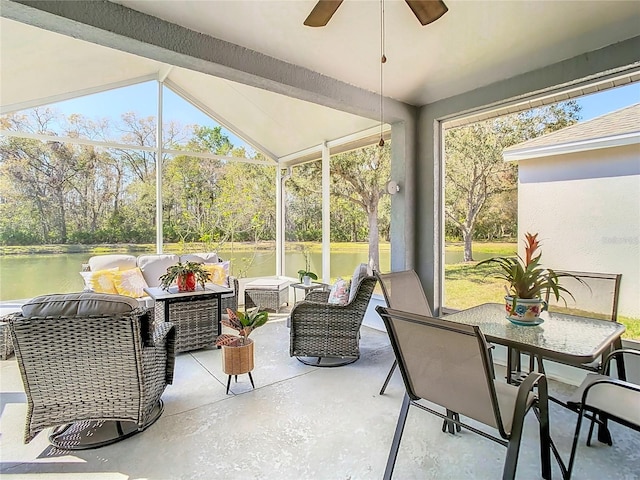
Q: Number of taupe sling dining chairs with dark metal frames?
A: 4